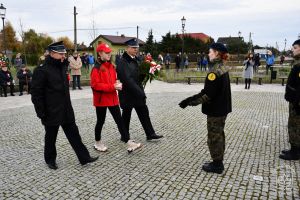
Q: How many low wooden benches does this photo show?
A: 3